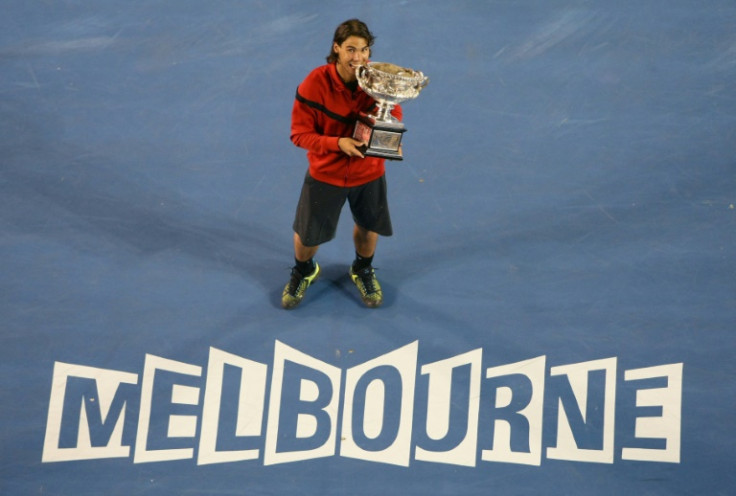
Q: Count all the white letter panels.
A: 9